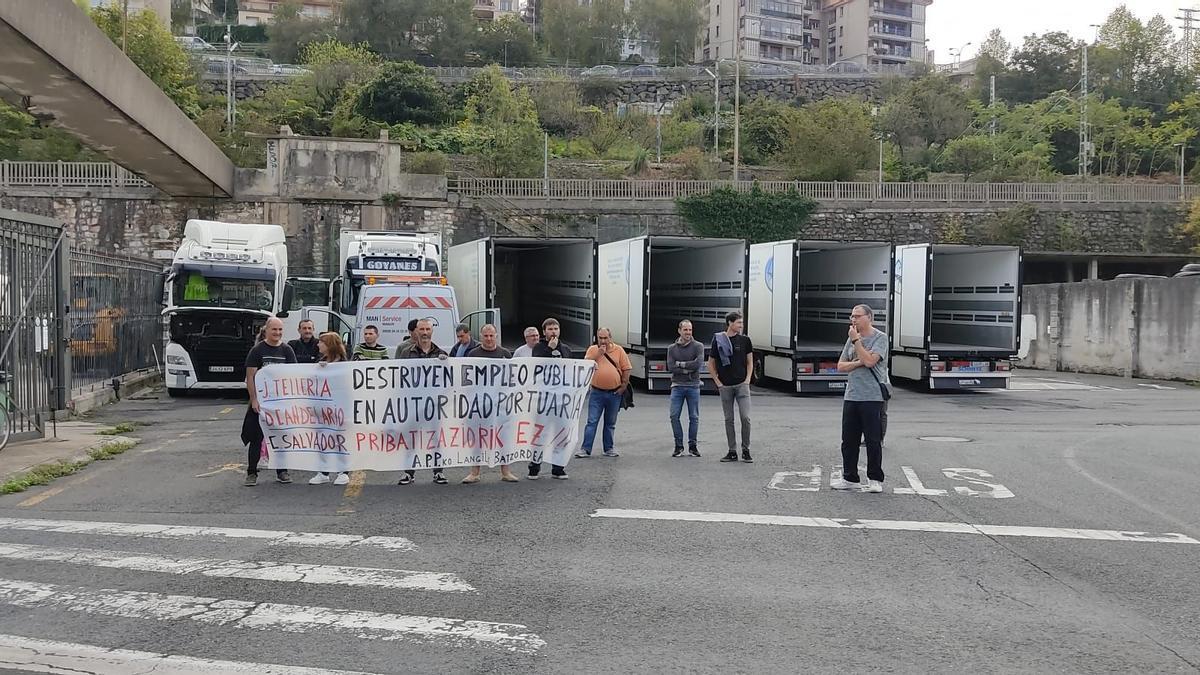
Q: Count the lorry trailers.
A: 4